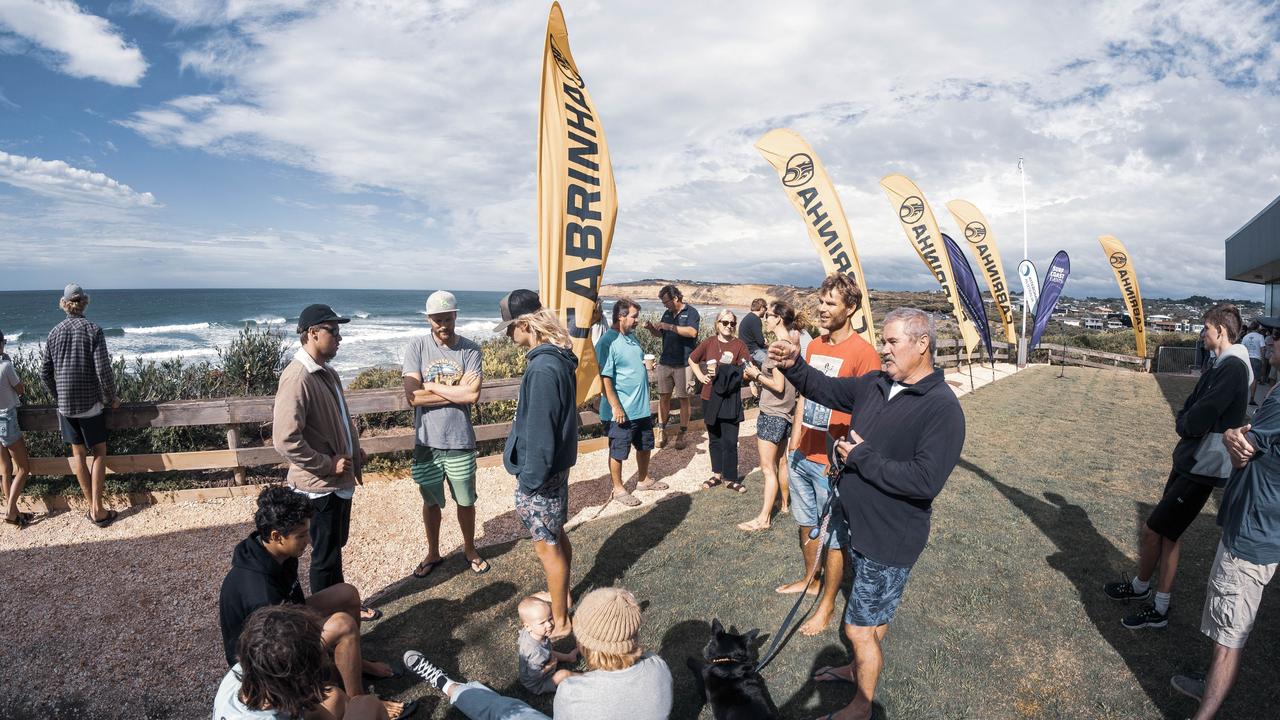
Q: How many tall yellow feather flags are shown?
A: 5